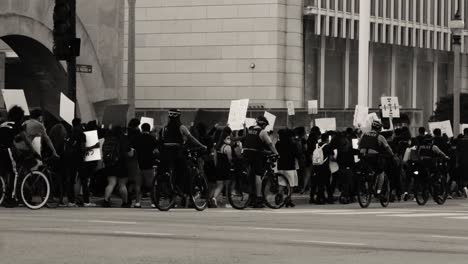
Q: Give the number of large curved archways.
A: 1